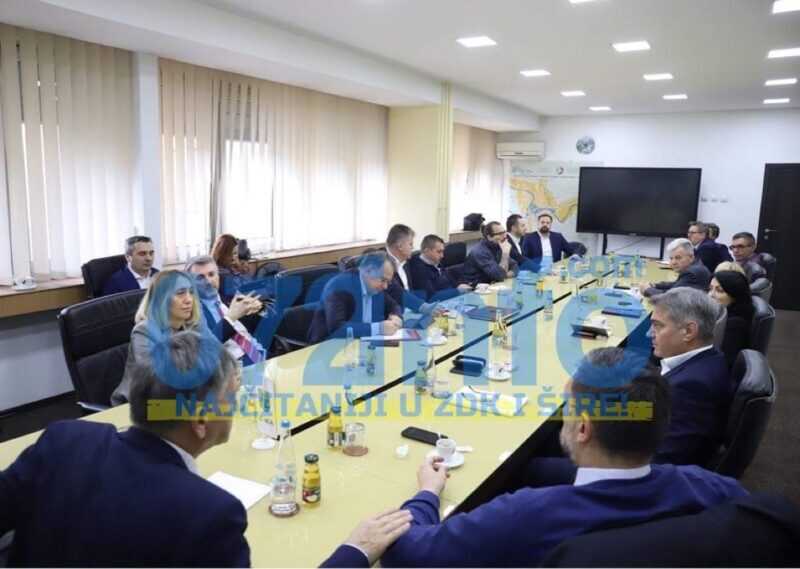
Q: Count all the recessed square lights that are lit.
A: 12